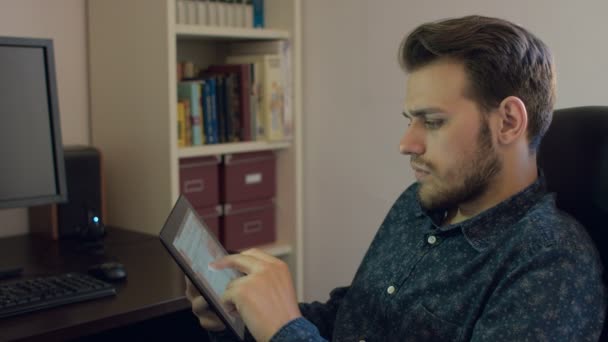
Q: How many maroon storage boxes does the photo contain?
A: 4